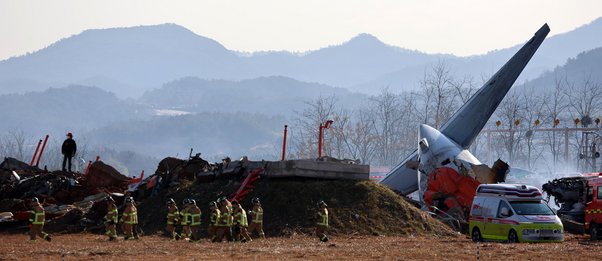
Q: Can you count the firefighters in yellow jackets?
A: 11